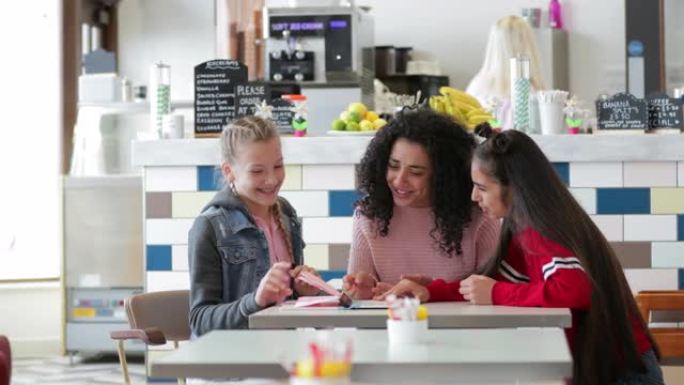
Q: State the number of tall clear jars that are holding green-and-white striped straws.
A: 2